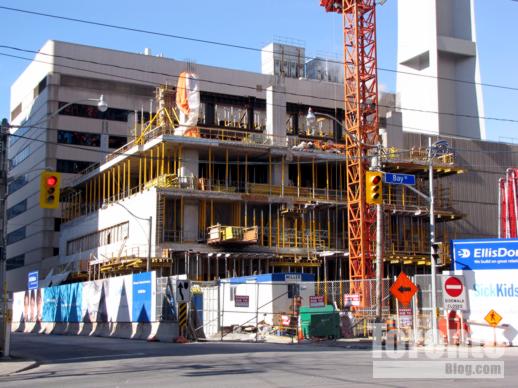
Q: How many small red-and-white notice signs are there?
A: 4